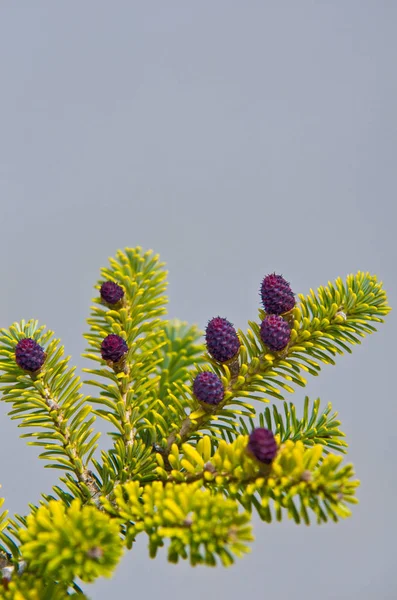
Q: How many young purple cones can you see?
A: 8